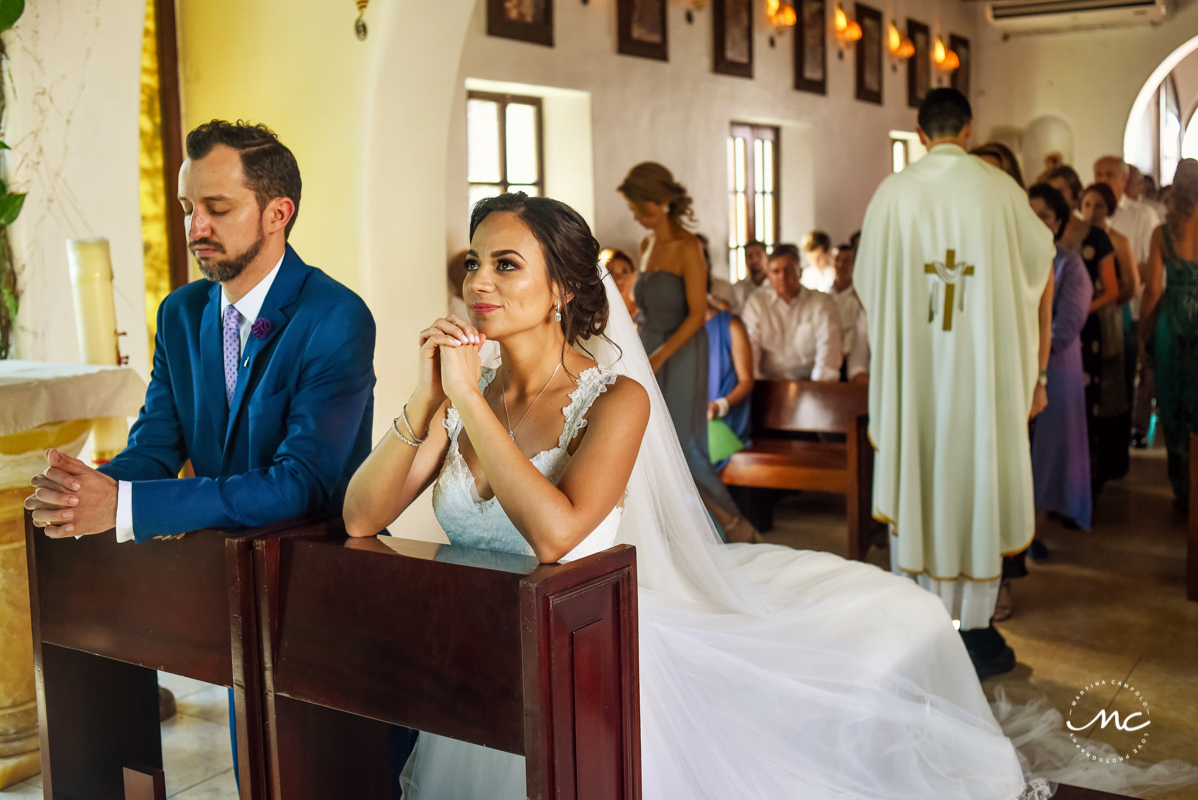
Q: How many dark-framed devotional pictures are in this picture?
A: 7